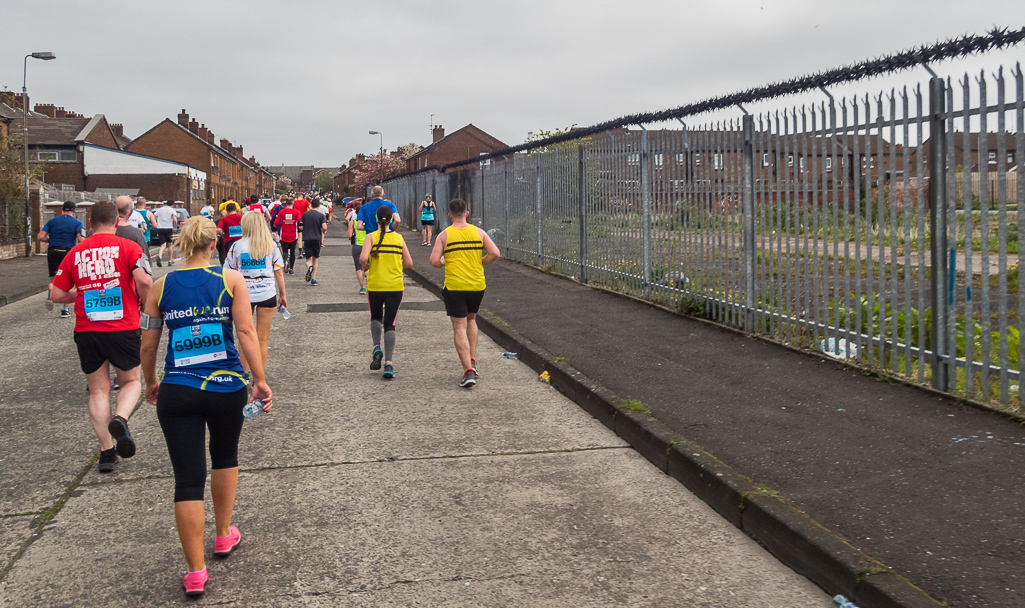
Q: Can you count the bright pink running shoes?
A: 2